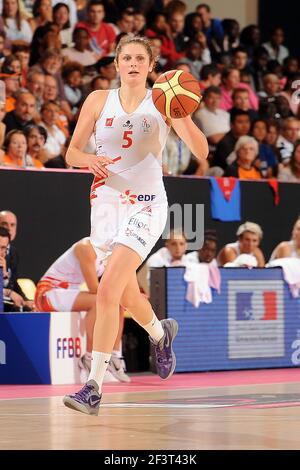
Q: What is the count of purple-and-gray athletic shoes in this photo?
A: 2